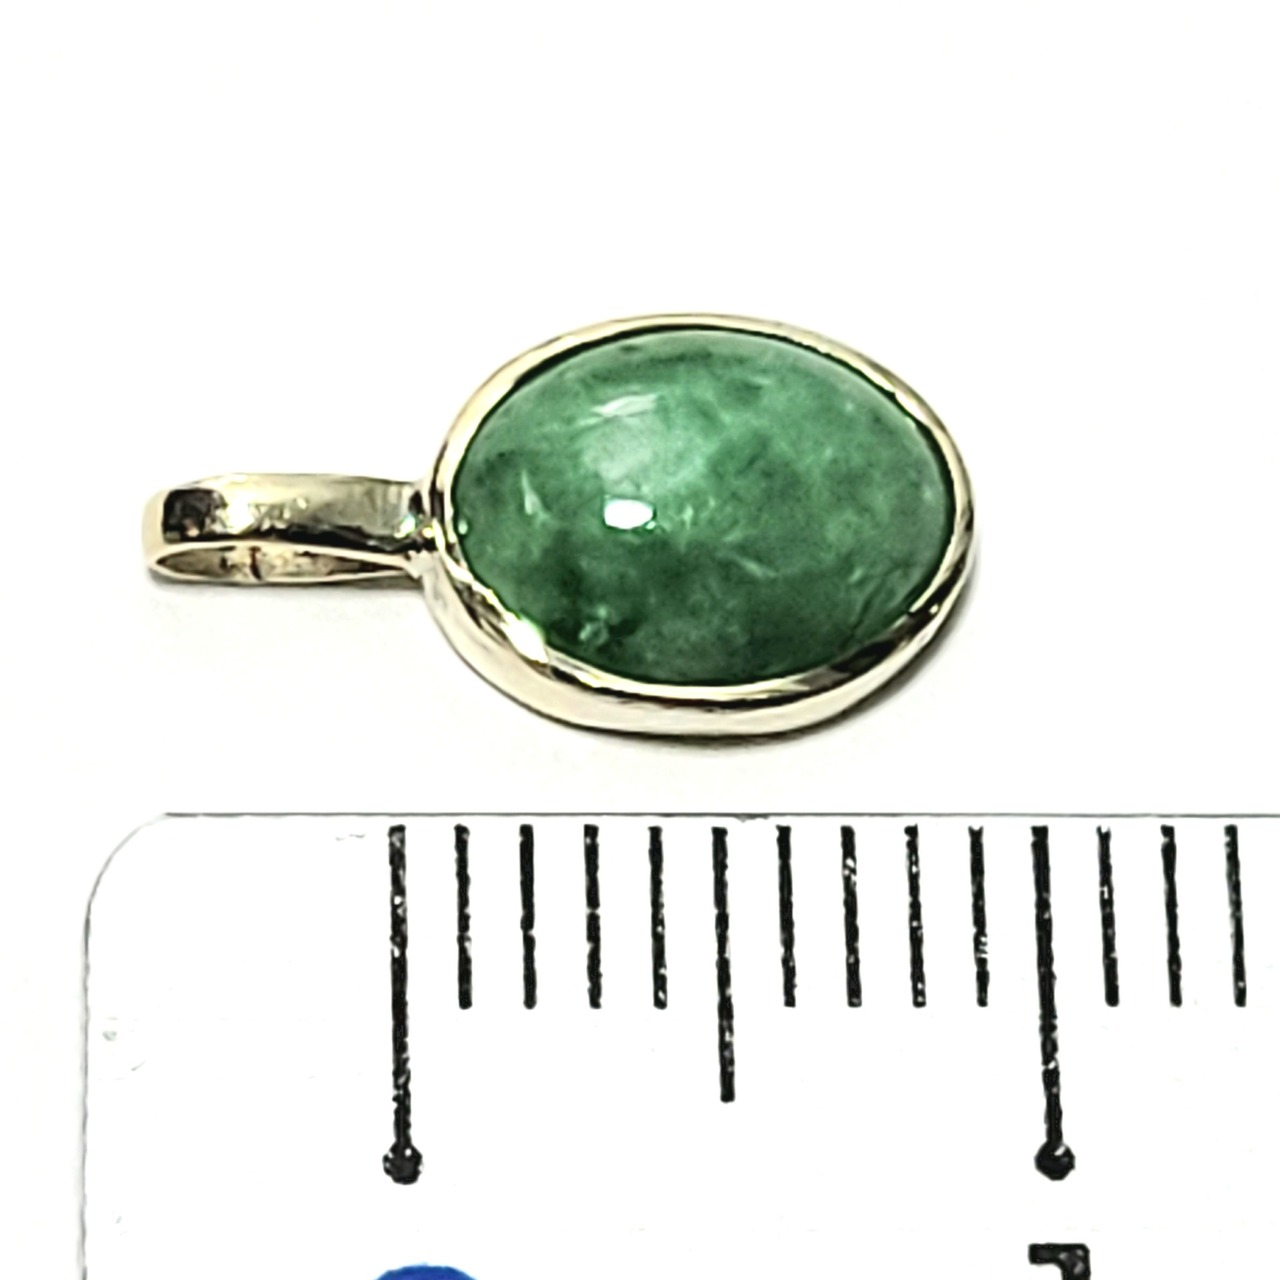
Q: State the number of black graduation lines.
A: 14